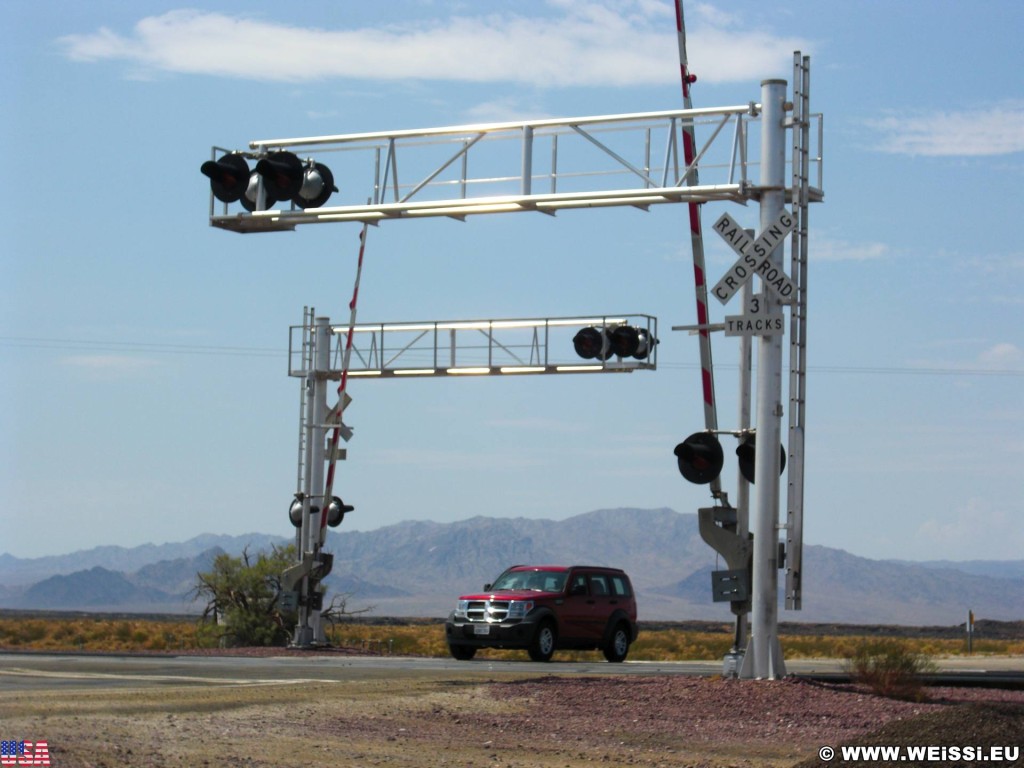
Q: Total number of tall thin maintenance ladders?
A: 2